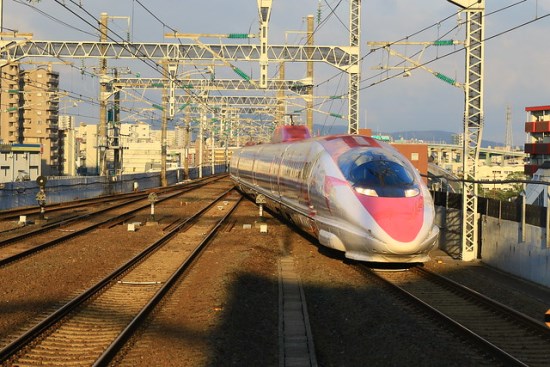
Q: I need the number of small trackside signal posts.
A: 3